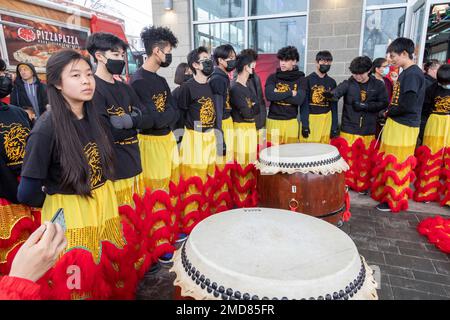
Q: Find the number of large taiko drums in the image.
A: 2